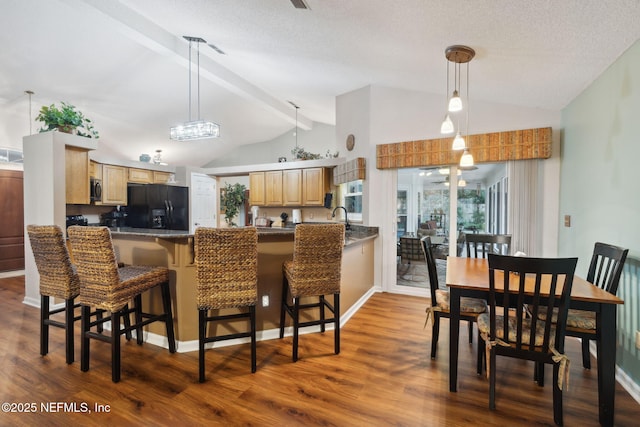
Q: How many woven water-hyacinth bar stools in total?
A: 4